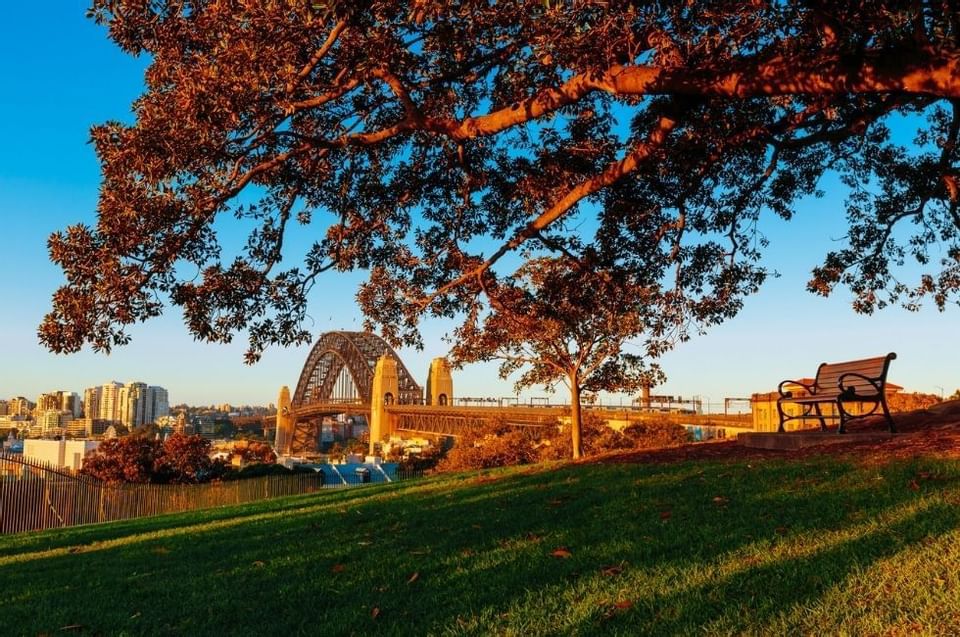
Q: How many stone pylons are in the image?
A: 3